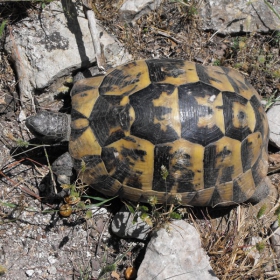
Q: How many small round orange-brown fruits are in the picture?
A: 3